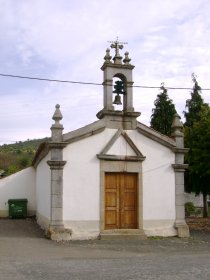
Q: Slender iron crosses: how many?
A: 1